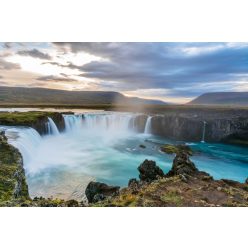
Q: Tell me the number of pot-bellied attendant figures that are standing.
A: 0